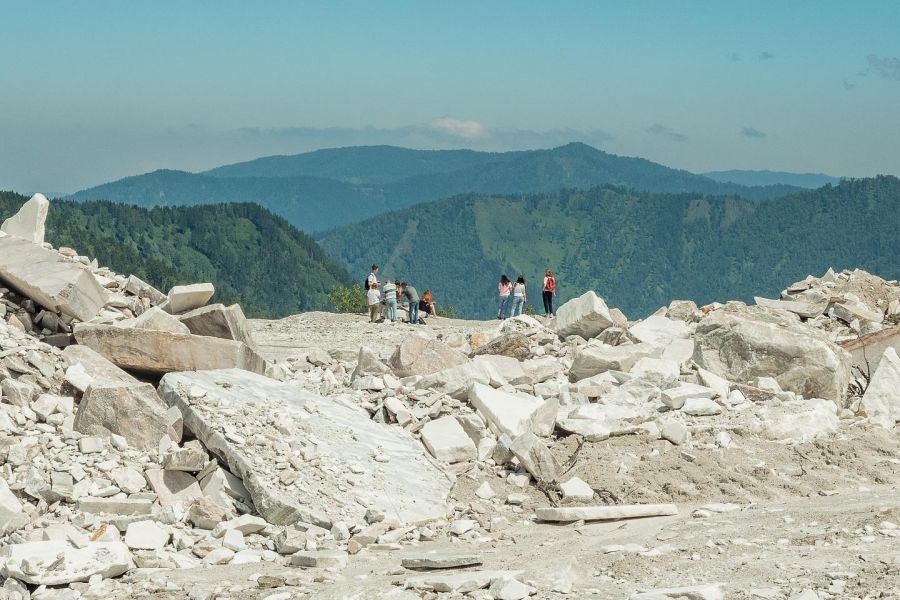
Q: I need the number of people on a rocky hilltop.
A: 9